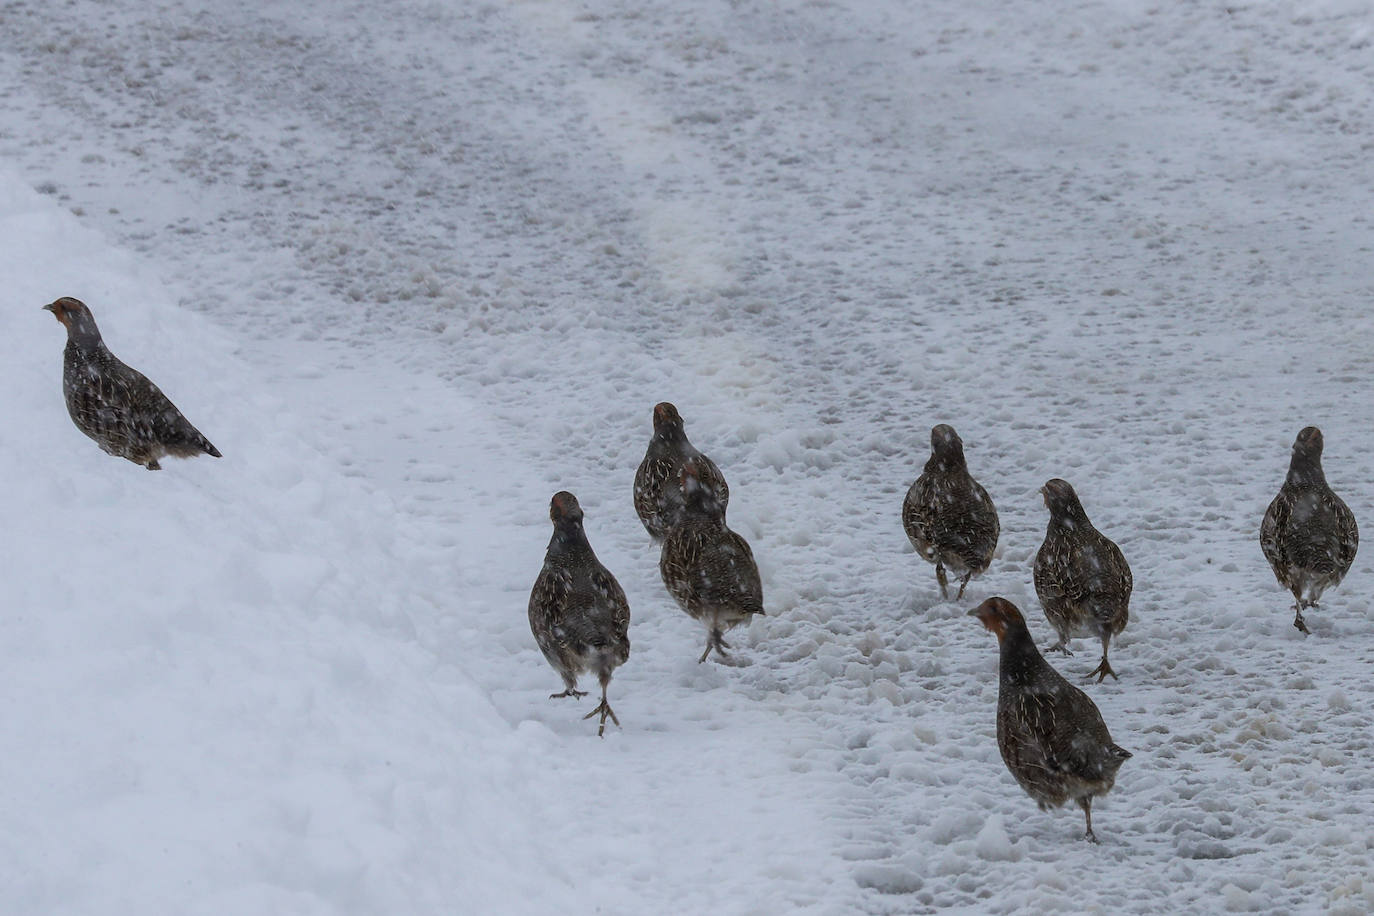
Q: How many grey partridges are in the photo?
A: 8